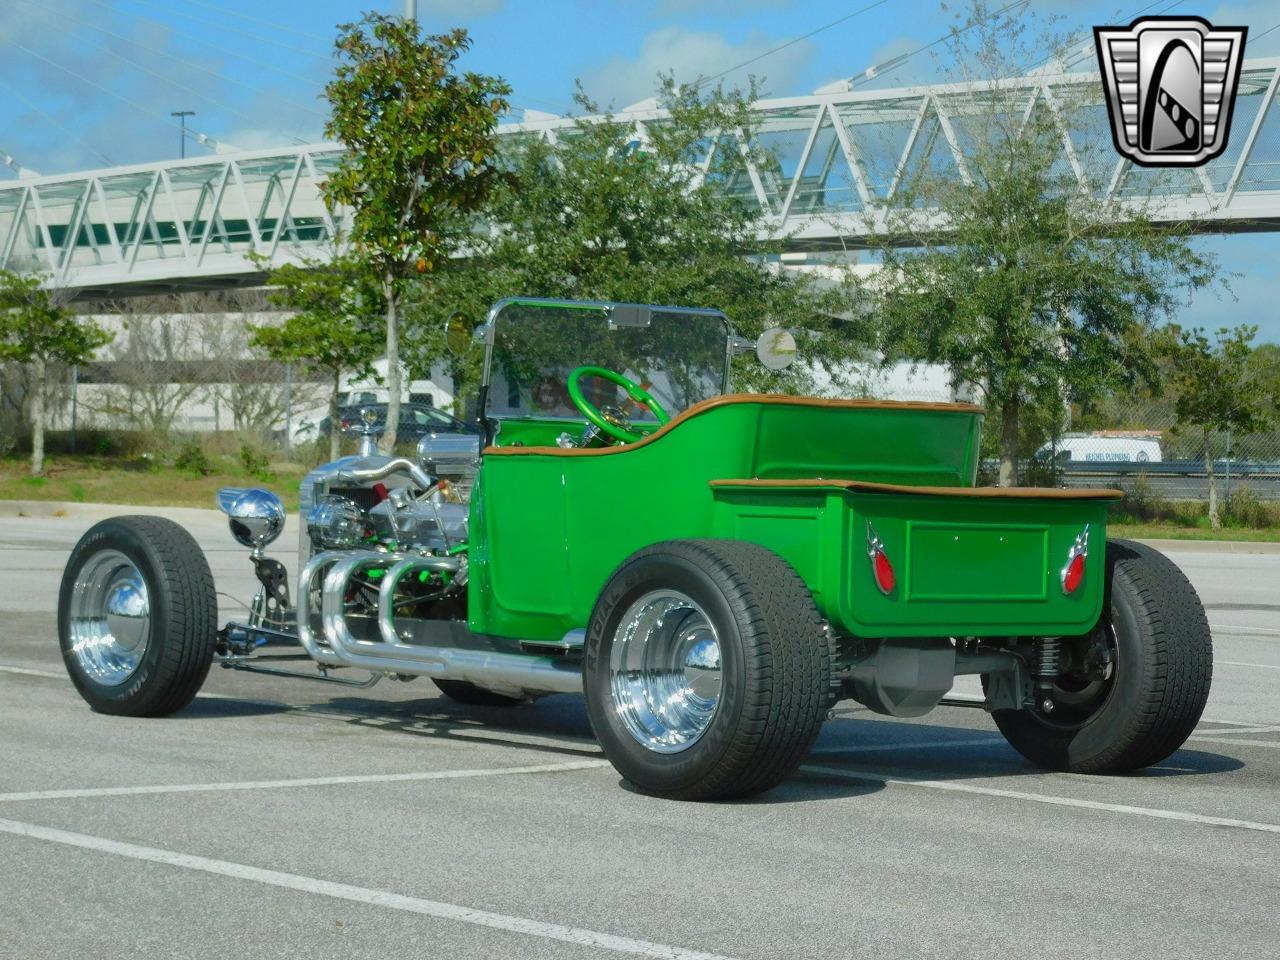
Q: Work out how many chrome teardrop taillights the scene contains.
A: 2